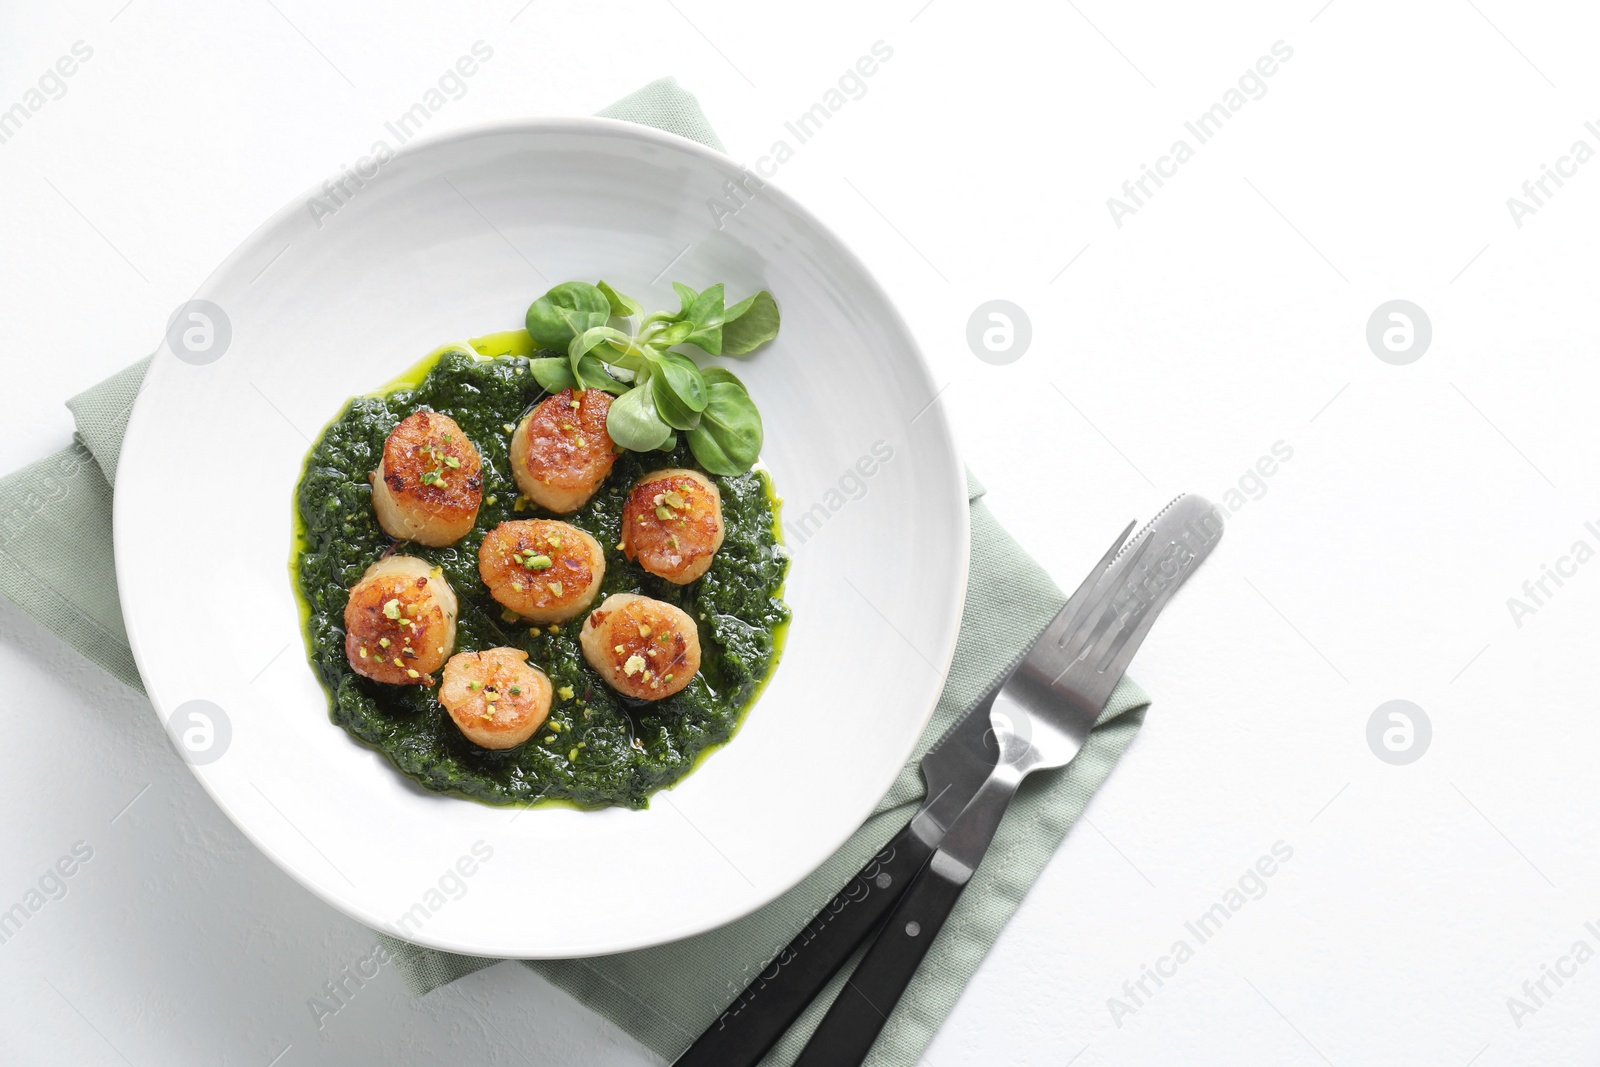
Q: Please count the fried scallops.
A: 7